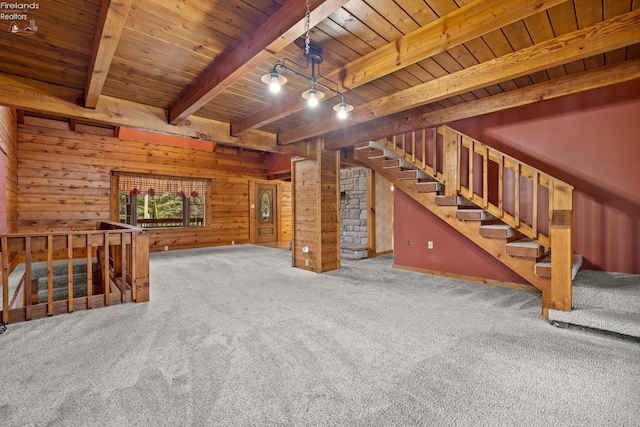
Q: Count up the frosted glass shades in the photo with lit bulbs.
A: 3